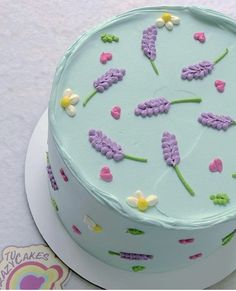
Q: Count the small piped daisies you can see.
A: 4